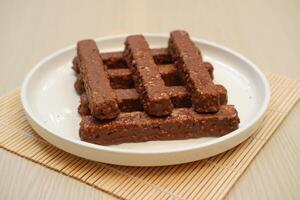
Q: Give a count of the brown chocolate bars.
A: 7